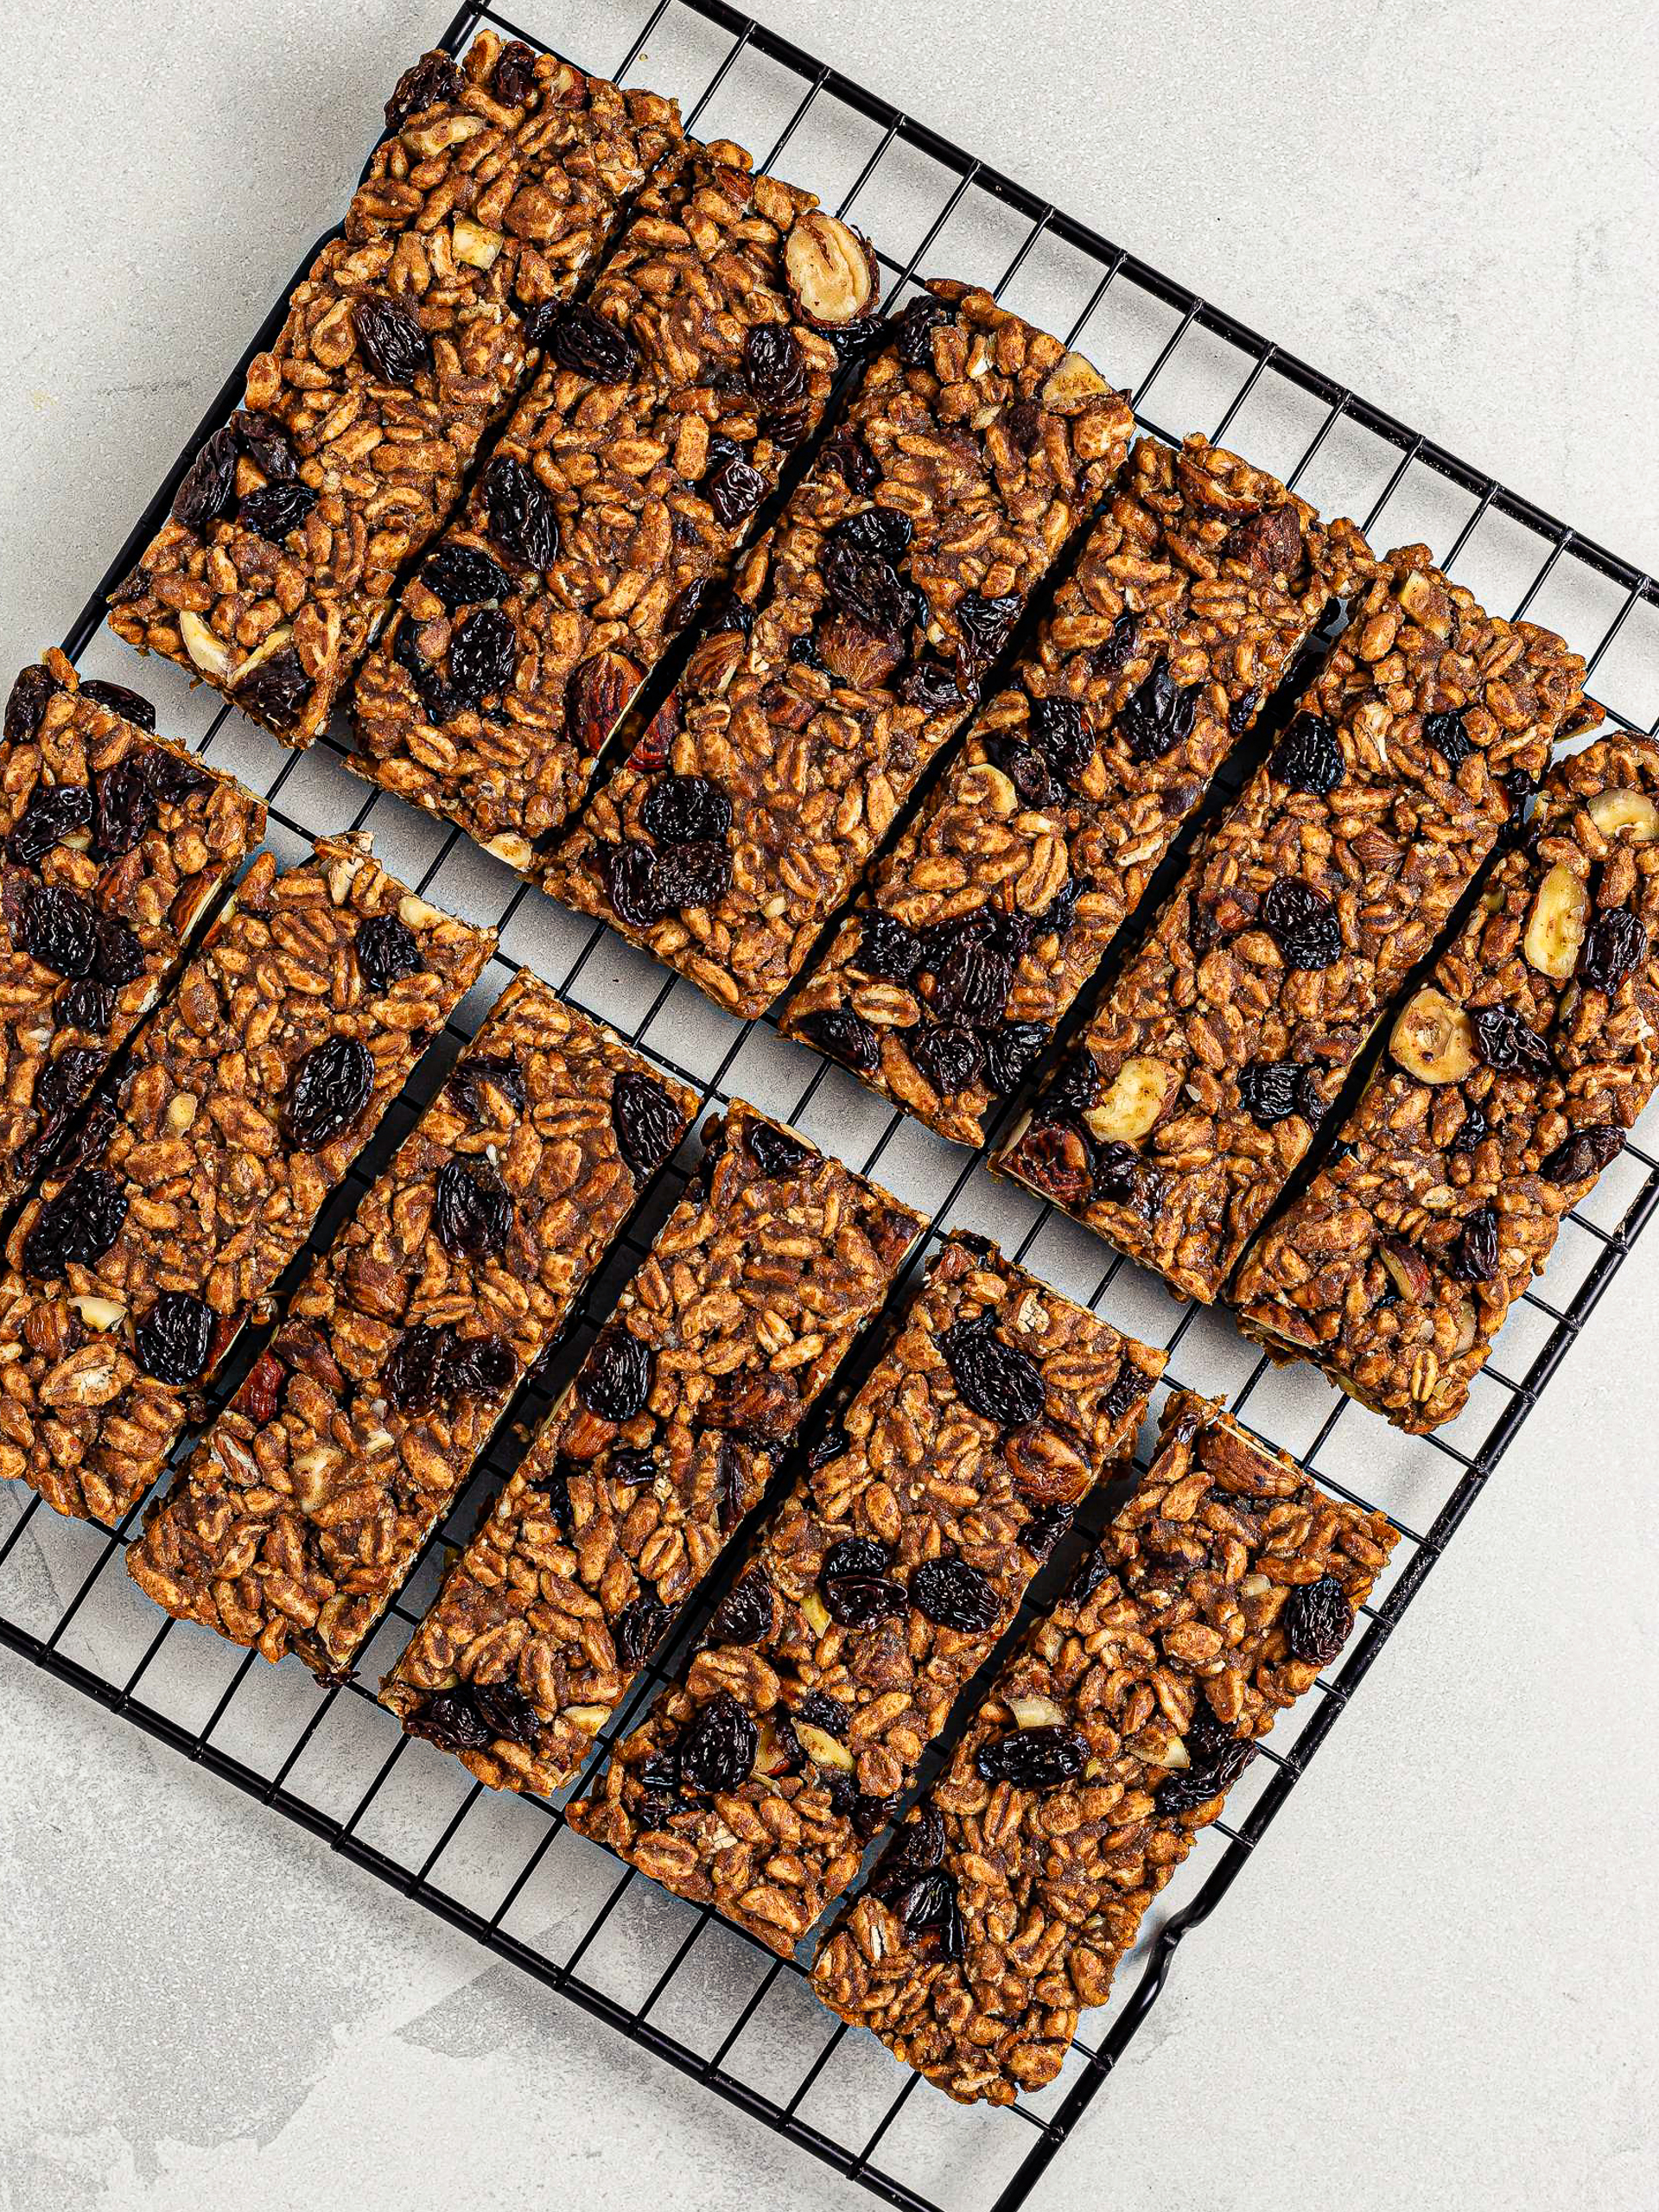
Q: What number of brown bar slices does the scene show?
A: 12